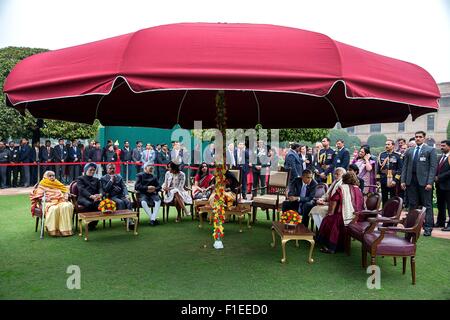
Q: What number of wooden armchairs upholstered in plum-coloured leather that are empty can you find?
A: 2